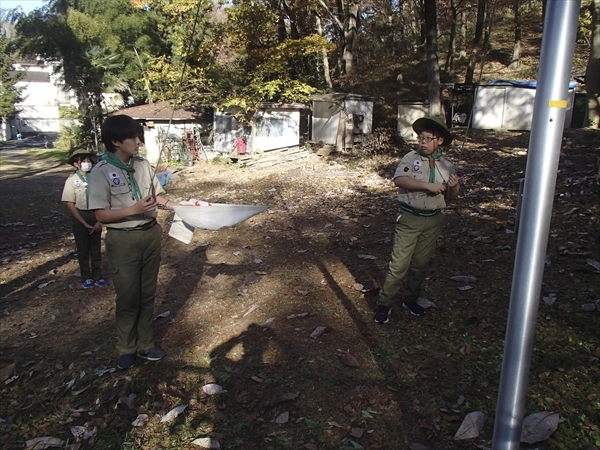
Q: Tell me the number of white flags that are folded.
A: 1